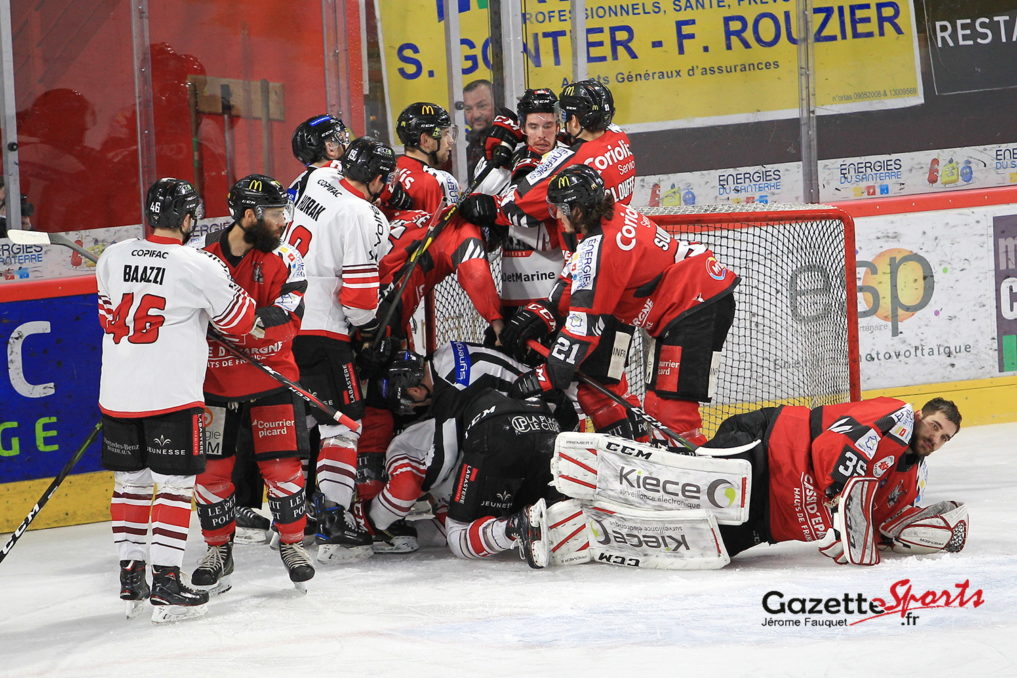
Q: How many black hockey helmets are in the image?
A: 9